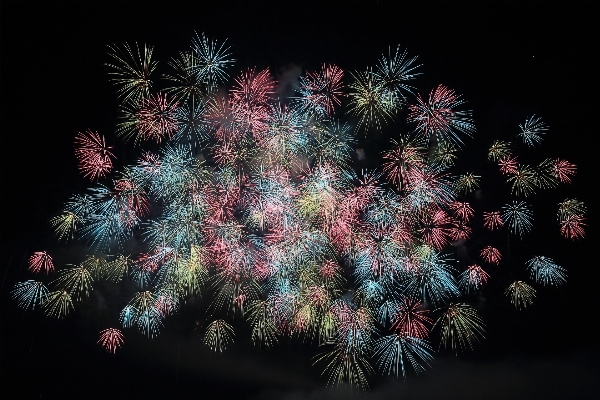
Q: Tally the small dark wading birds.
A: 0